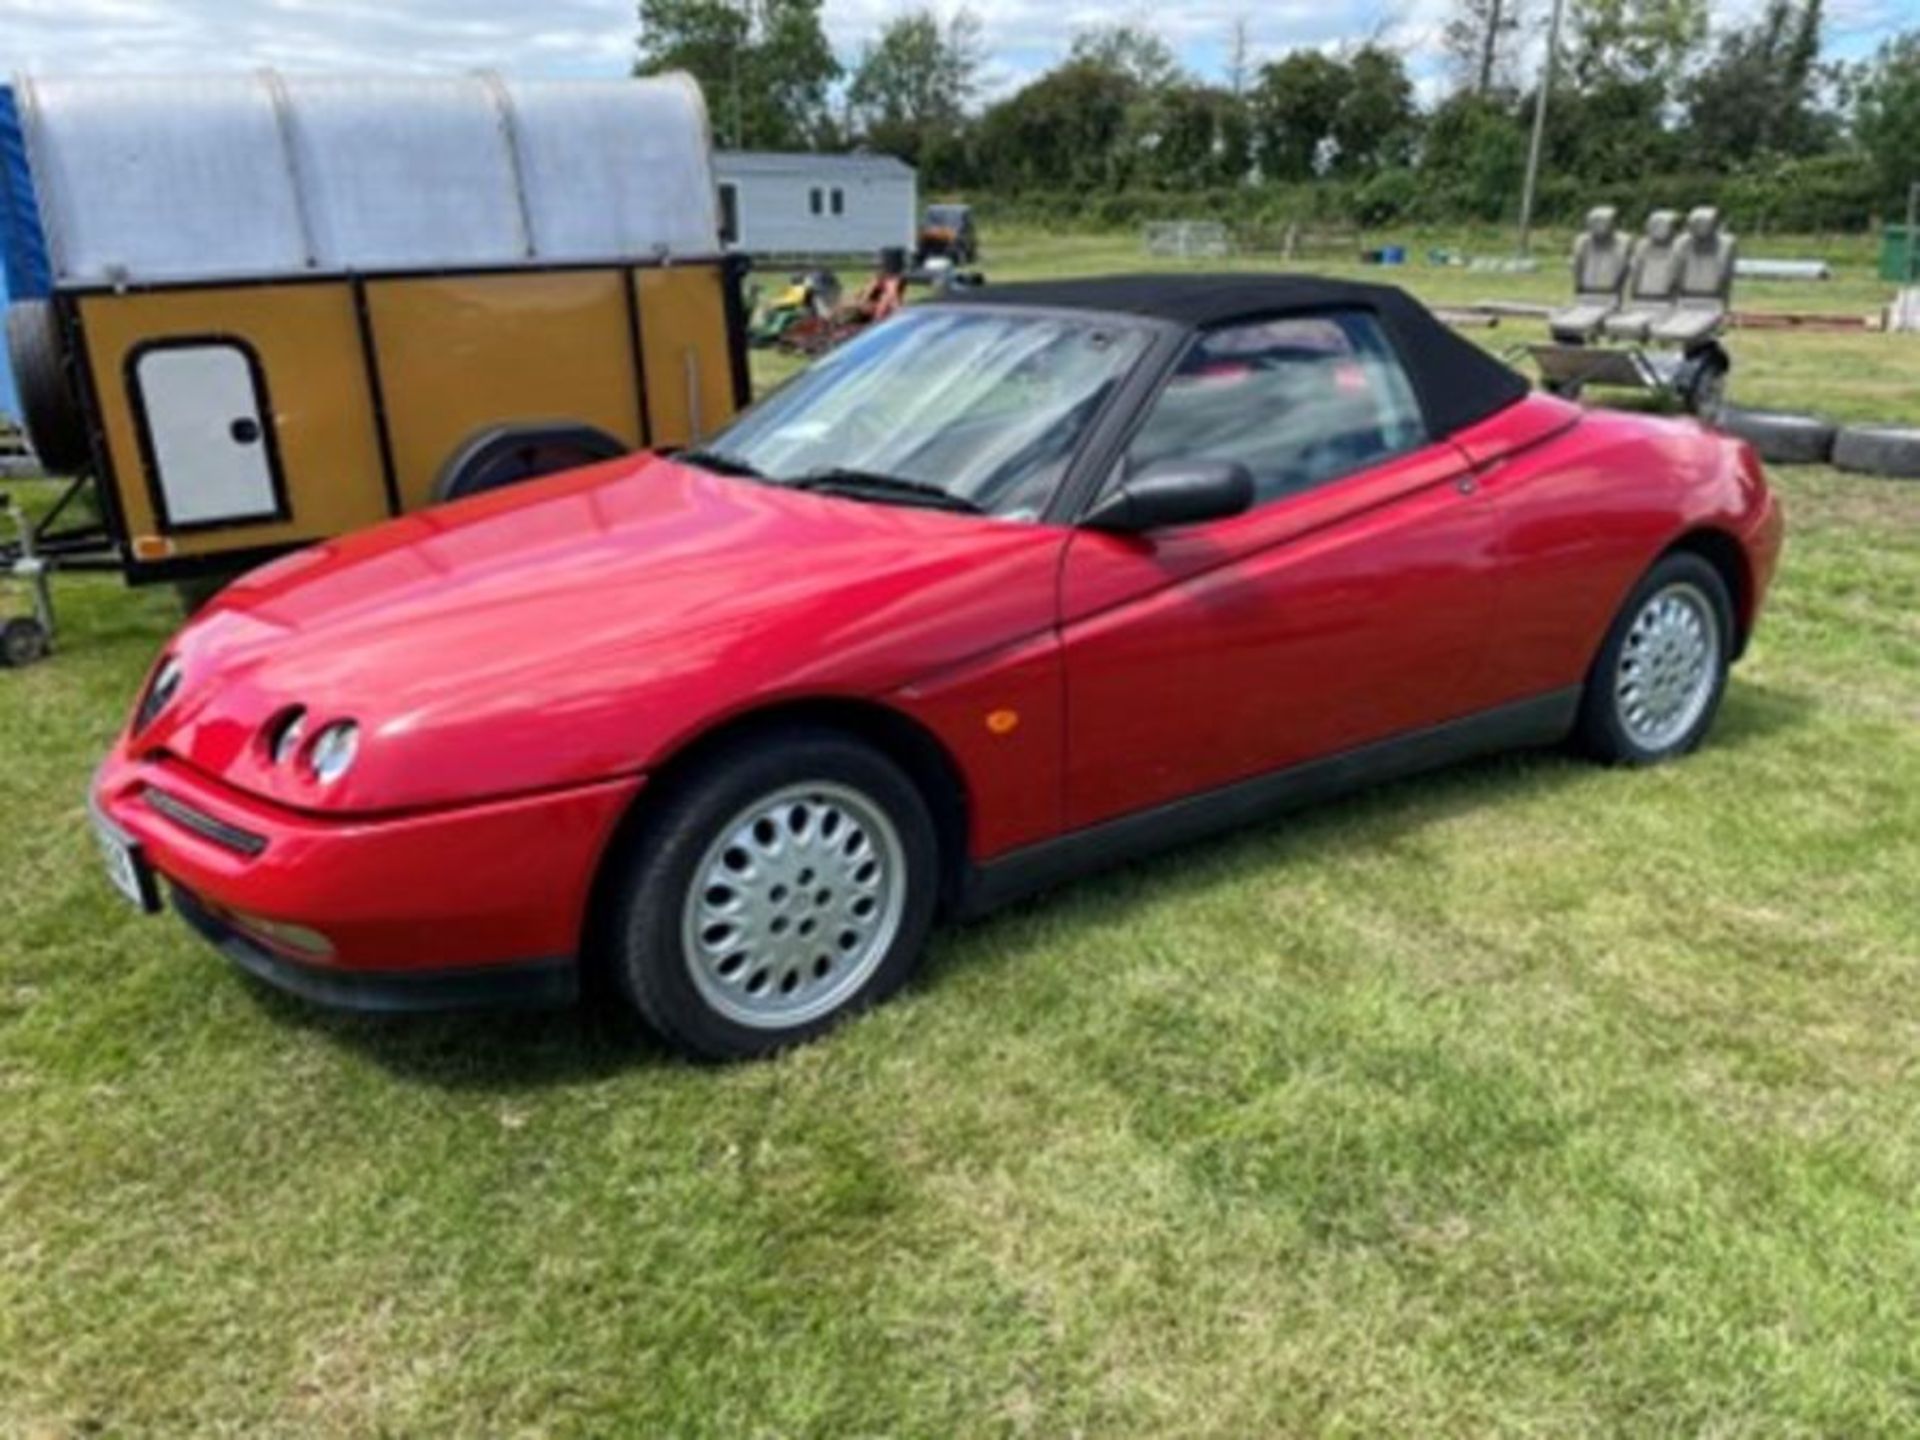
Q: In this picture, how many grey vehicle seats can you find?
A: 3